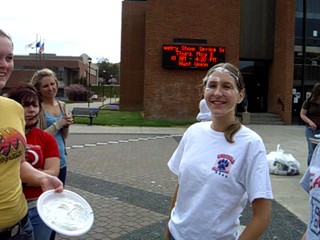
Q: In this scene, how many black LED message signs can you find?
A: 1